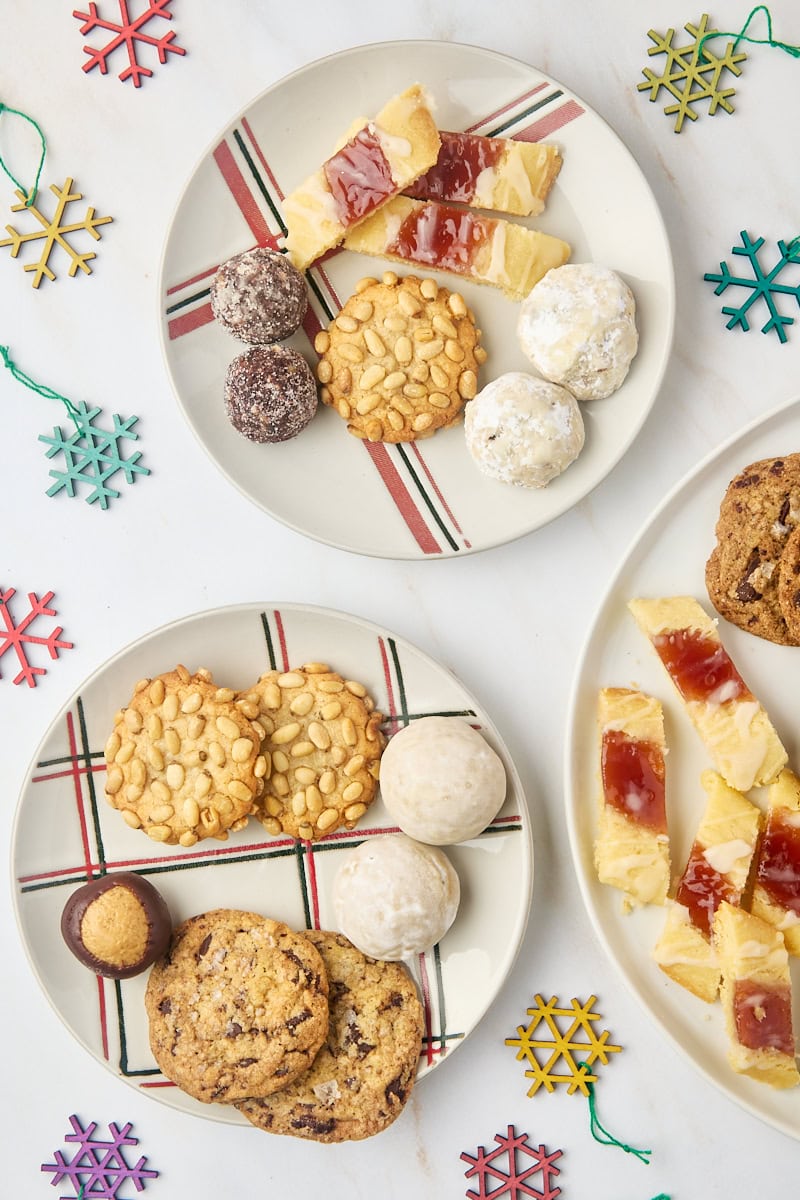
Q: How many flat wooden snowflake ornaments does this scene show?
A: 9